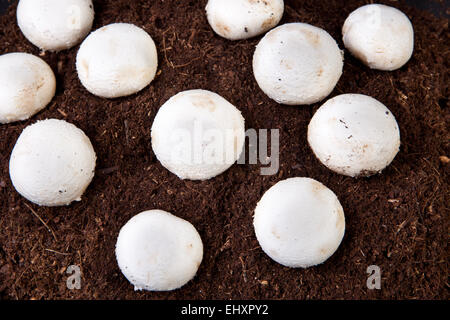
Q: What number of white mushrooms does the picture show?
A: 11